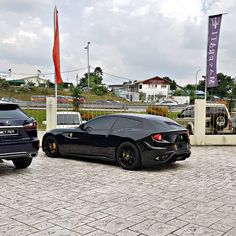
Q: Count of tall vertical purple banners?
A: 1